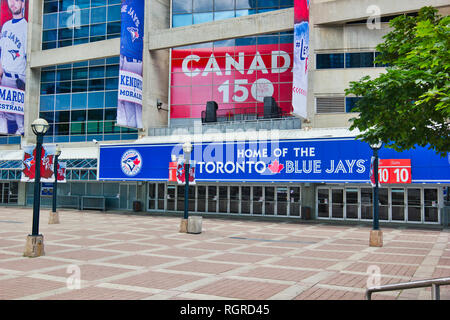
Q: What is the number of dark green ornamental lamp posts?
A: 4